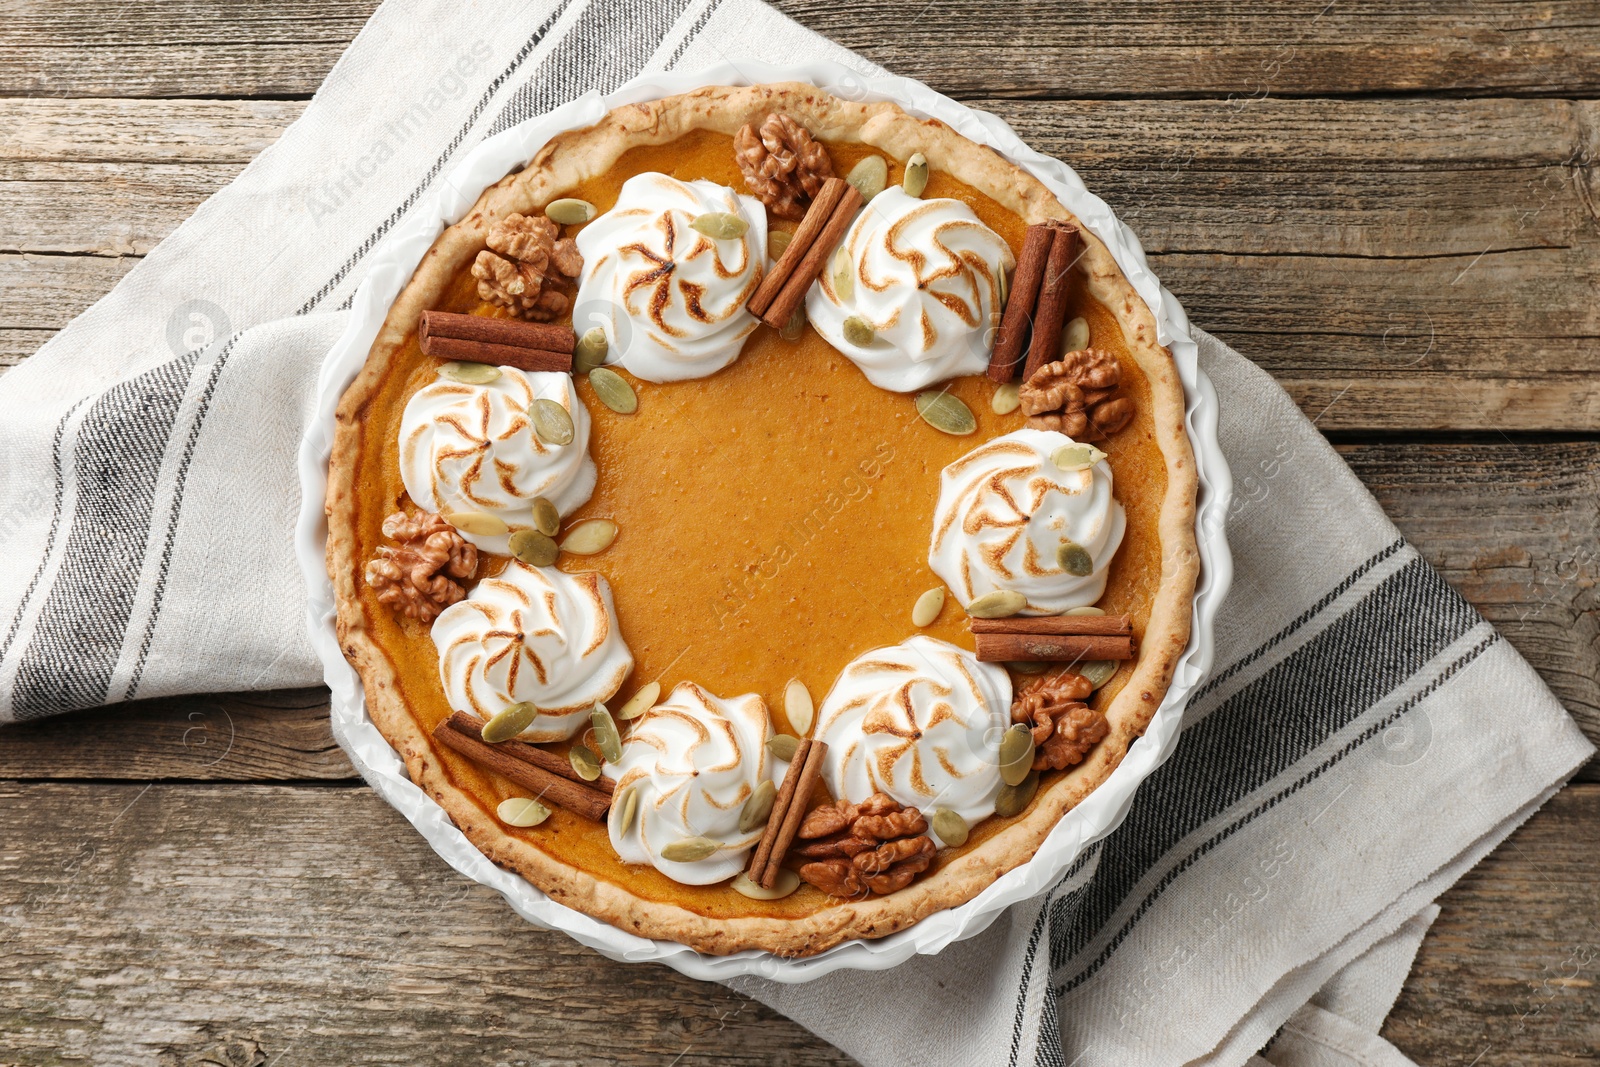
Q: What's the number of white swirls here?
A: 7